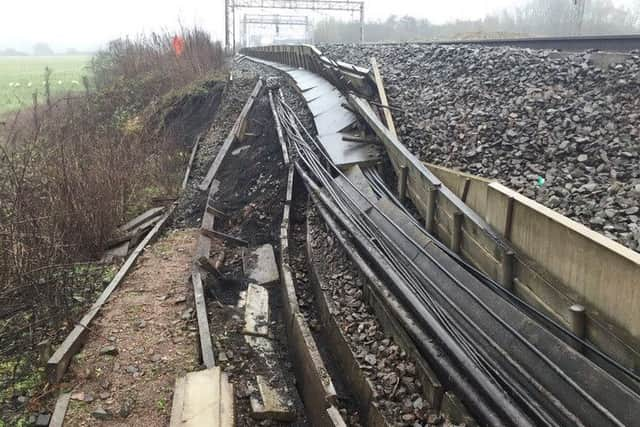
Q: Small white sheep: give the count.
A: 6